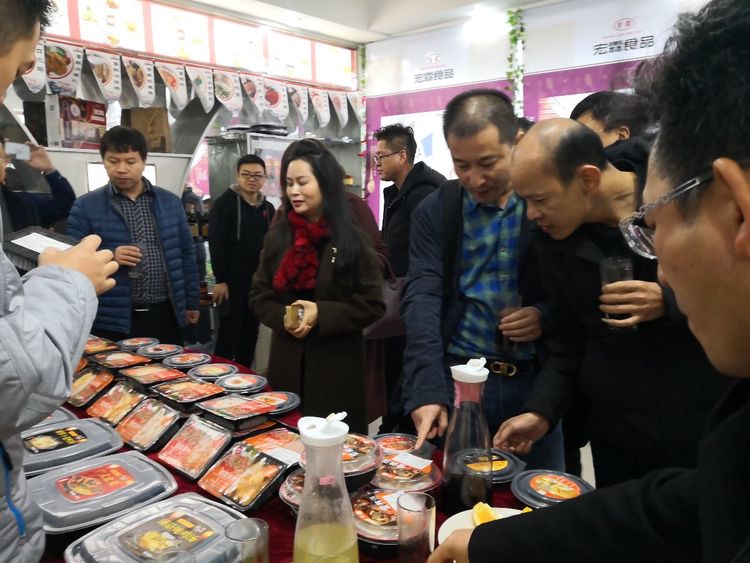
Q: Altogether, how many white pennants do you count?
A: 13